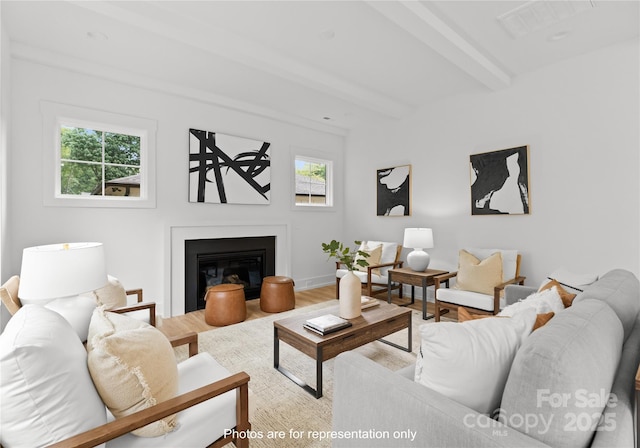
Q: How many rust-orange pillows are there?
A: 2